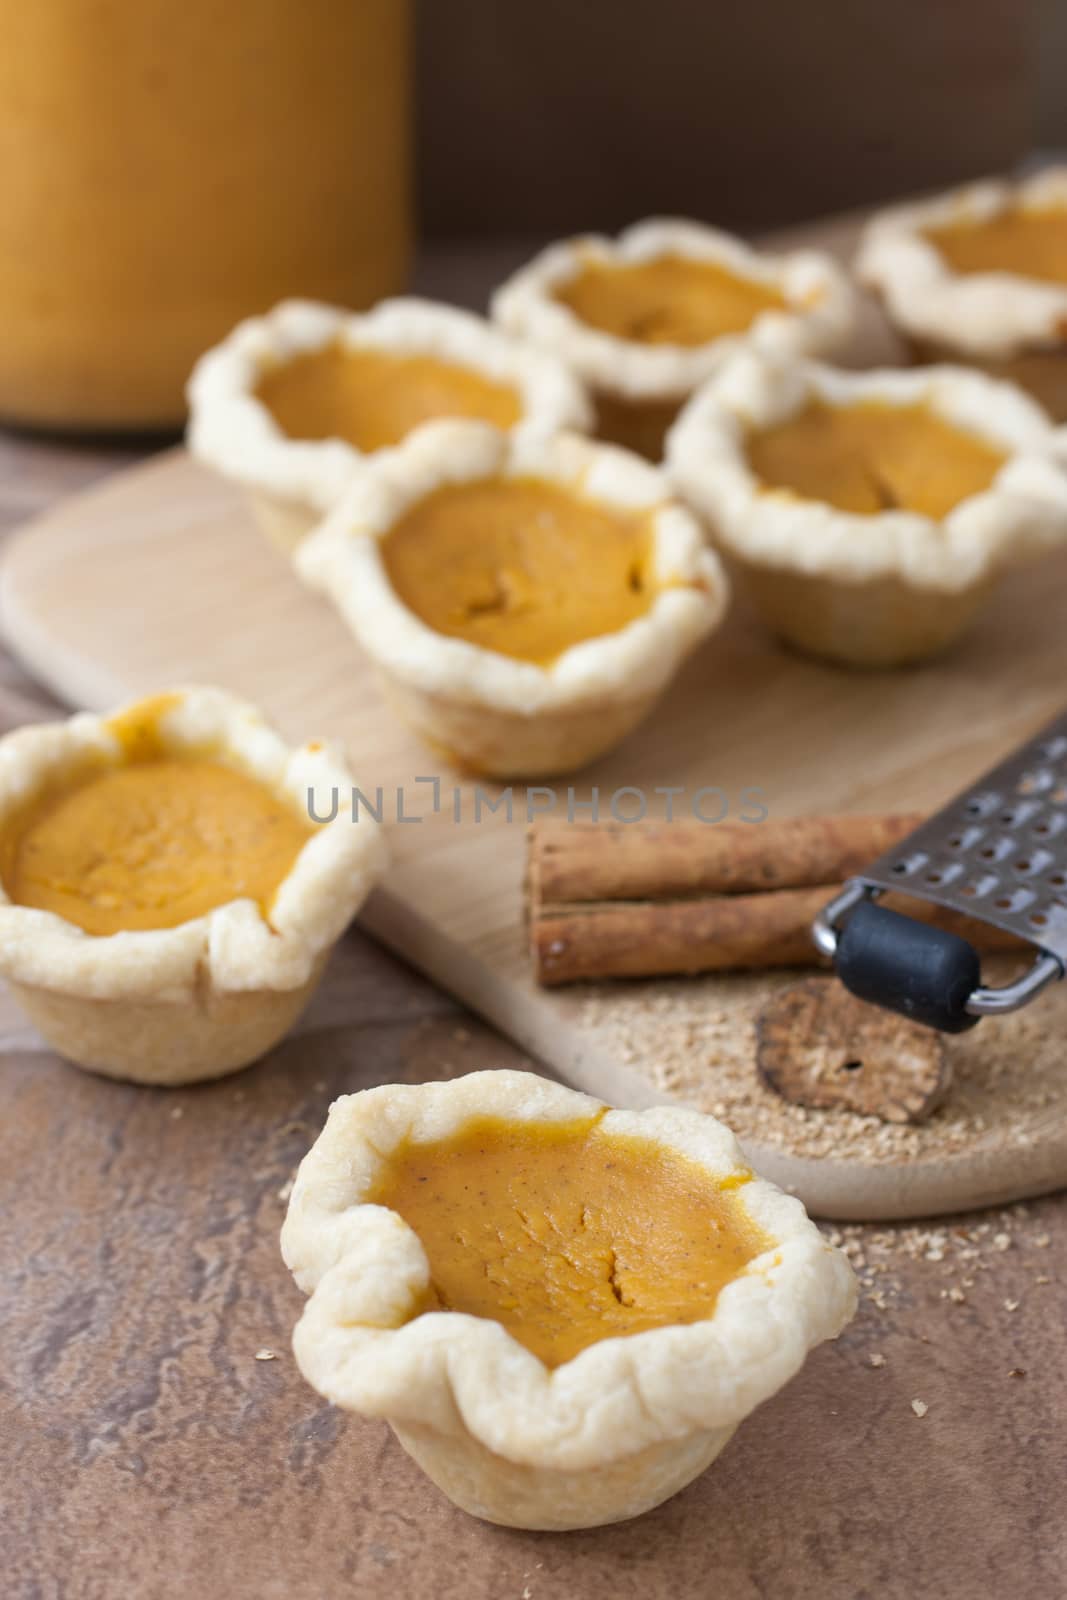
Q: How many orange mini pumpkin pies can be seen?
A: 7